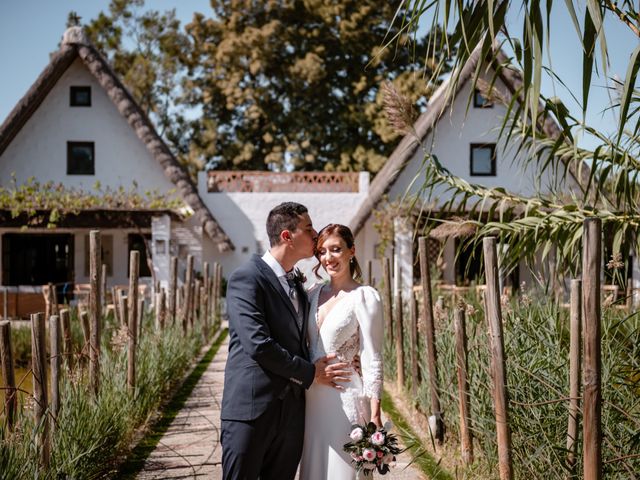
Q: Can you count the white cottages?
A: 2